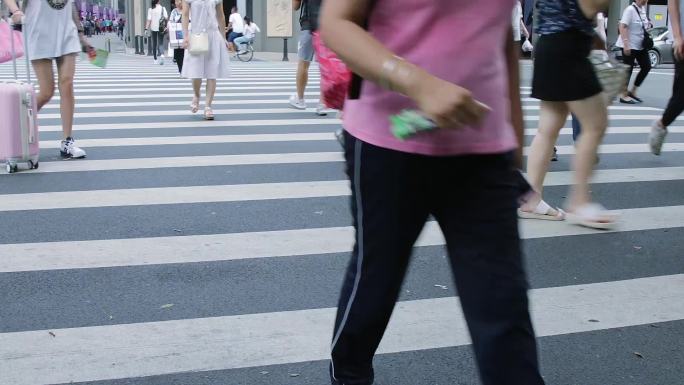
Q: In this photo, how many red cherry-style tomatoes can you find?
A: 0